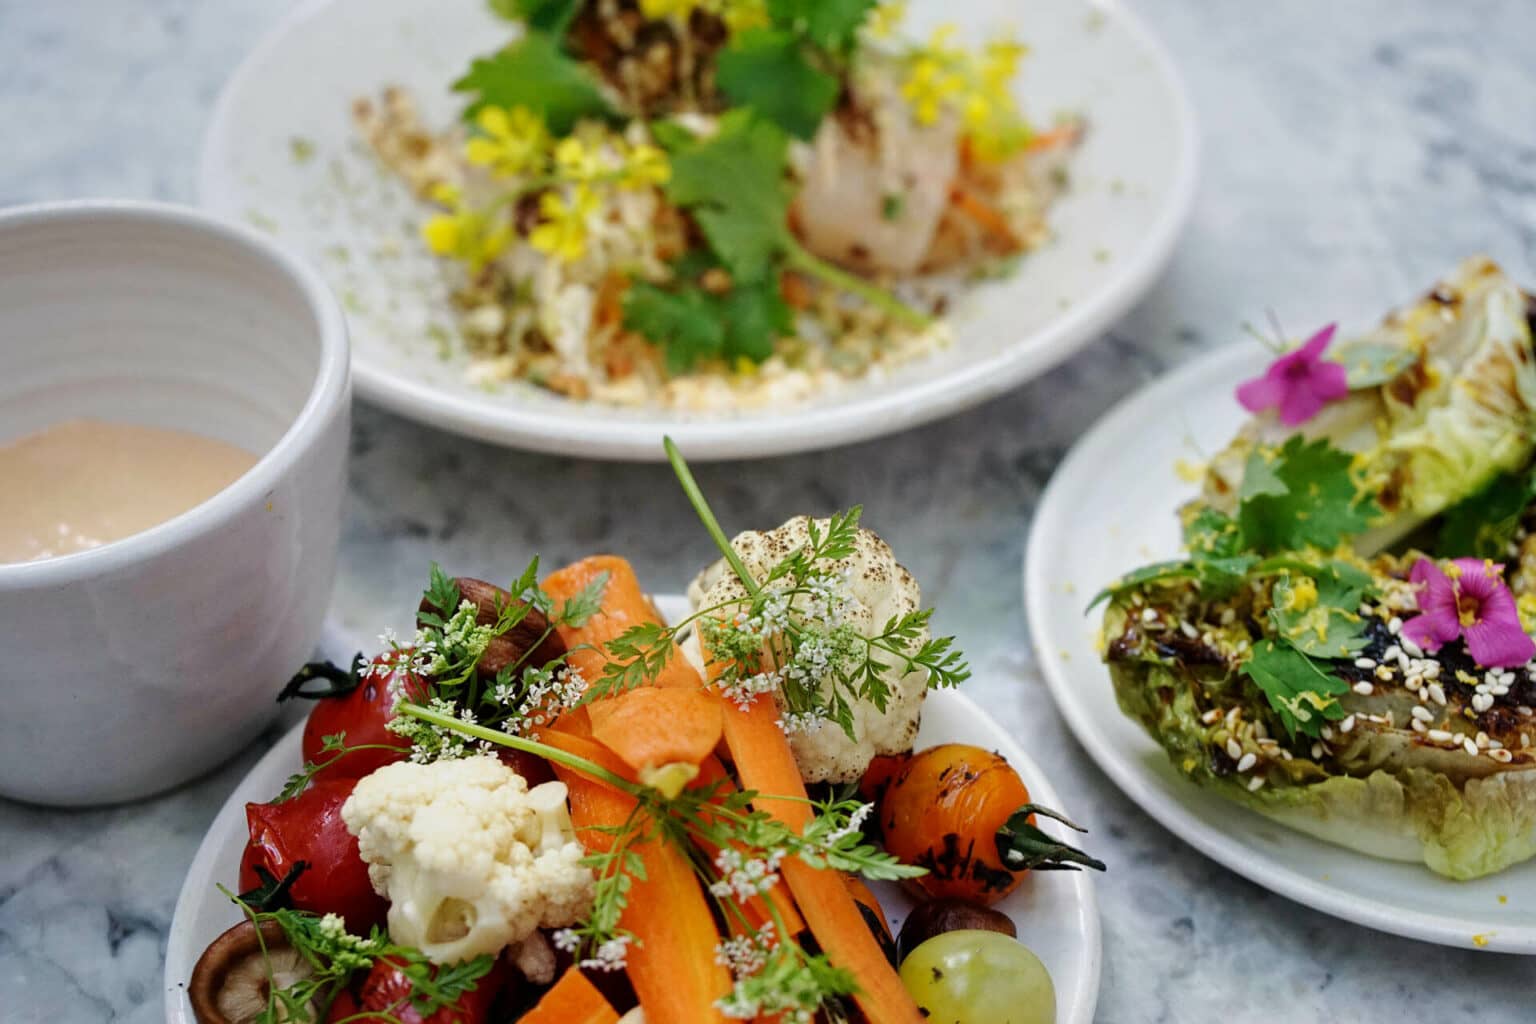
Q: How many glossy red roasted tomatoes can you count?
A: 3